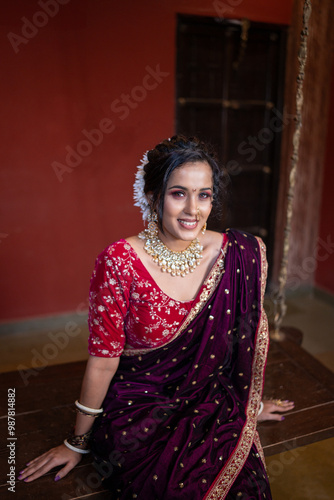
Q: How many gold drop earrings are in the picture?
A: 2